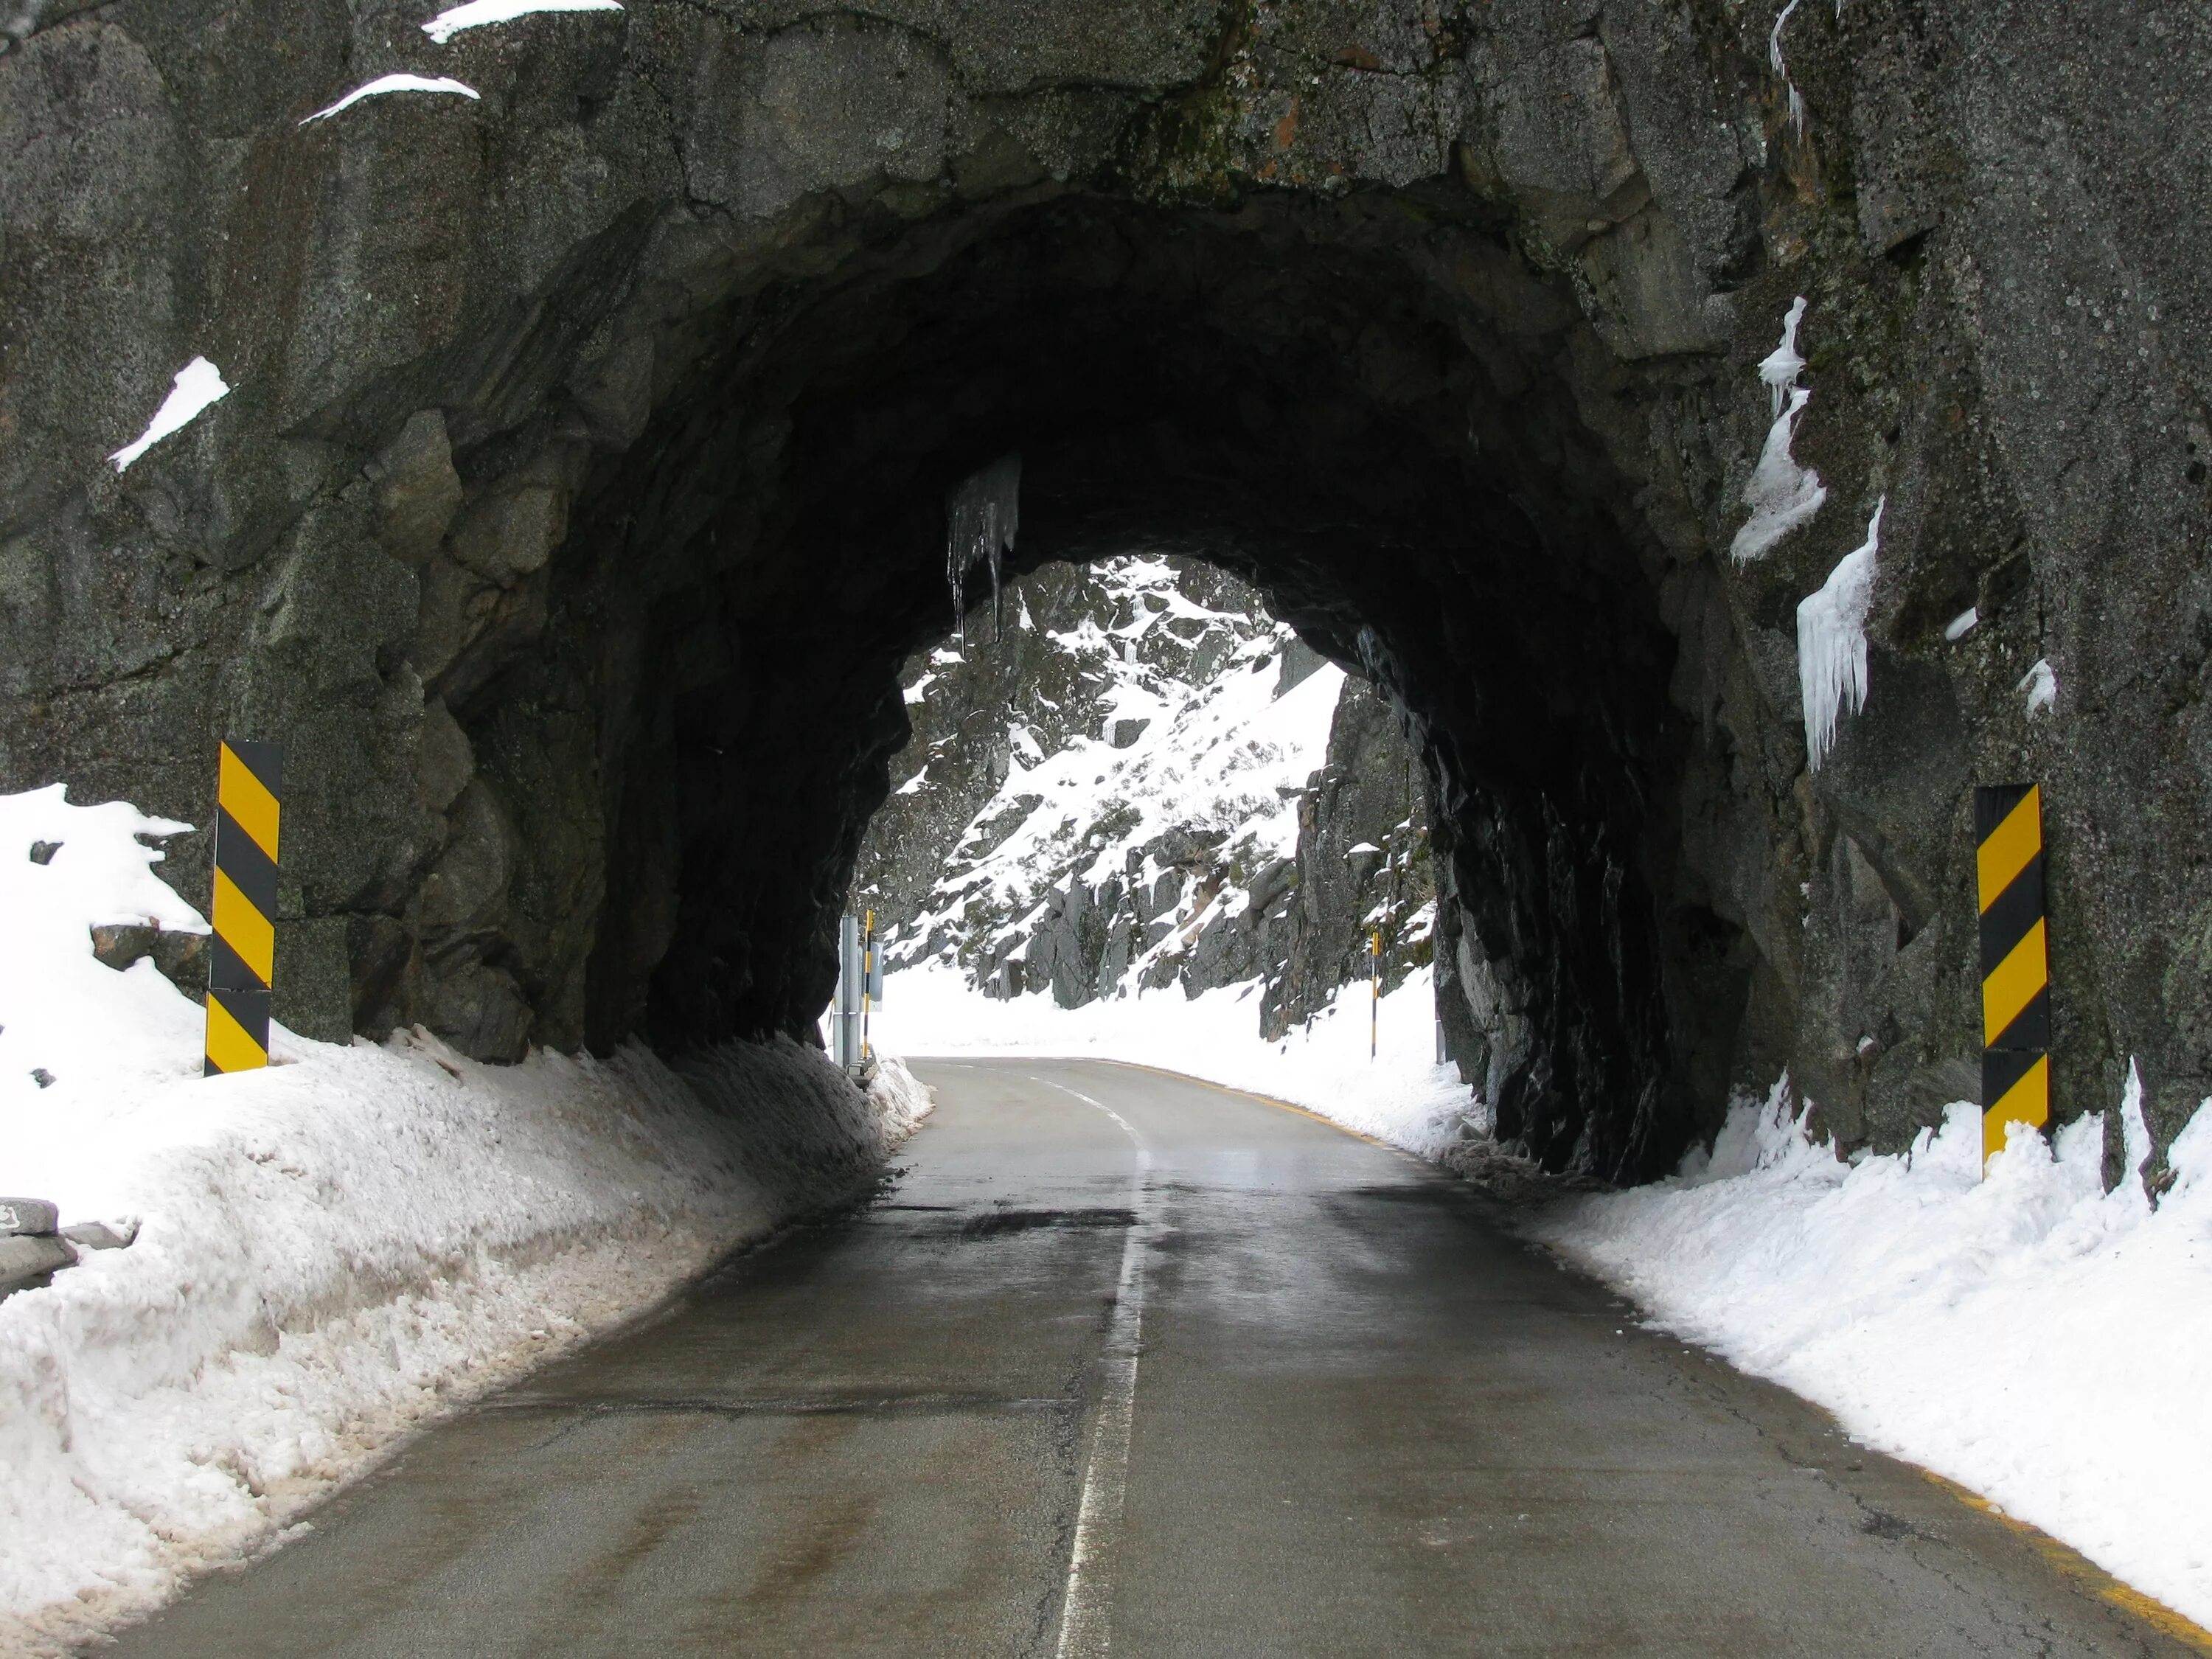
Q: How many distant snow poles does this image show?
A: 2